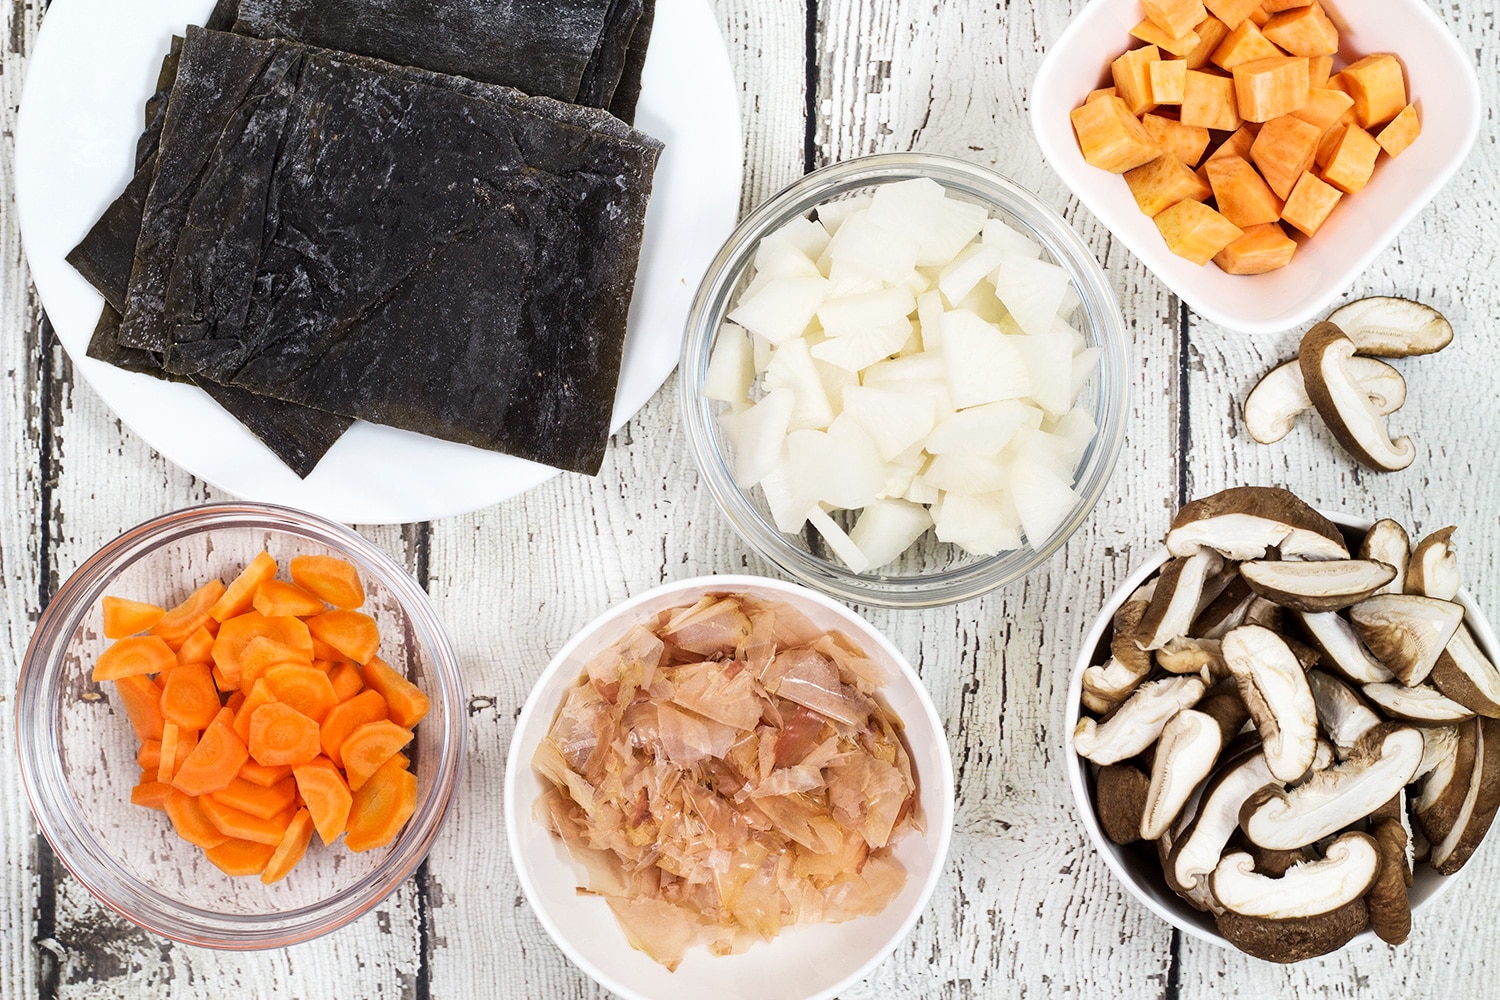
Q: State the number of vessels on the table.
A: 6